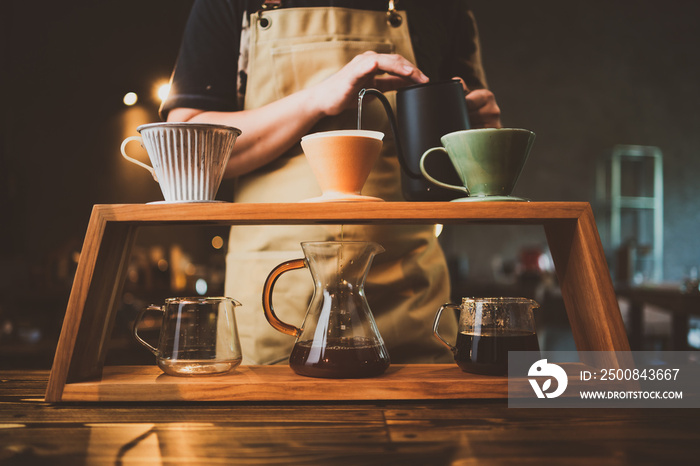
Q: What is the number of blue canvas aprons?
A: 0